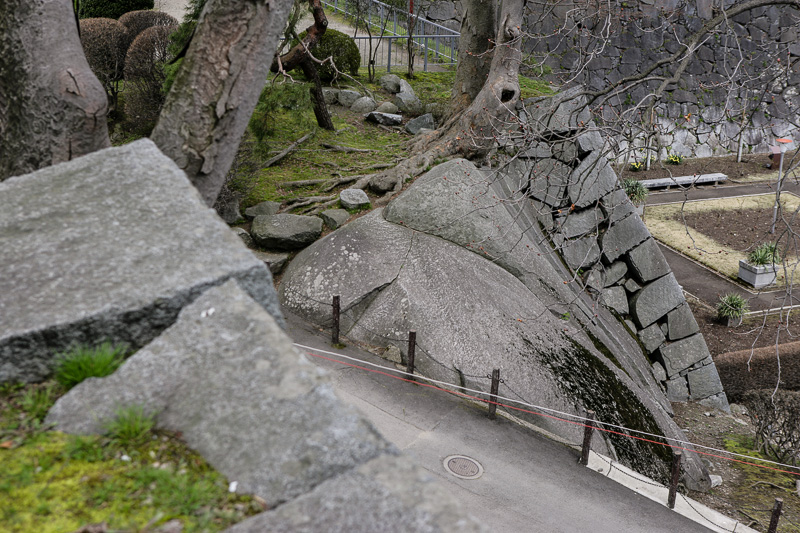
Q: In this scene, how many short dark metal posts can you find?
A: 6